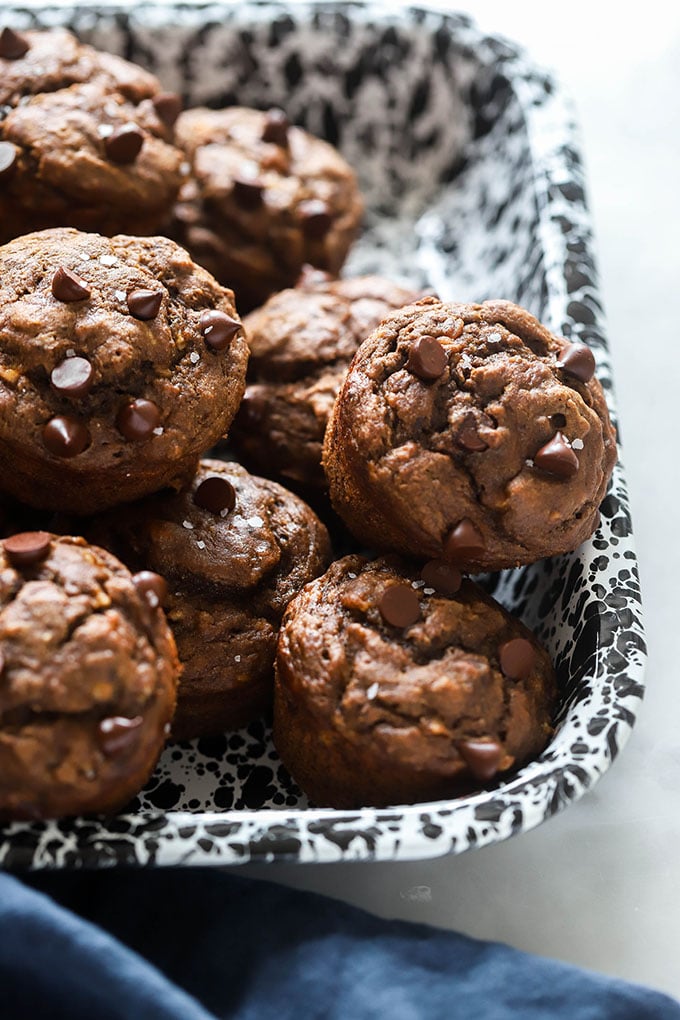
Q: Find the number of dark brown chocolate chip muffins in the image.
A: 8